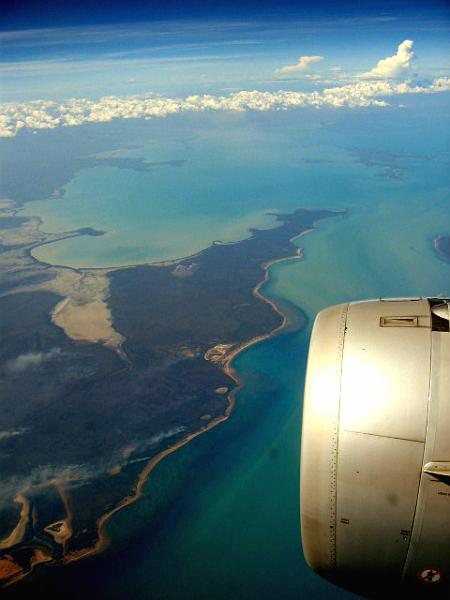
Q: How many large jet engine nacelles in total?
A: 1